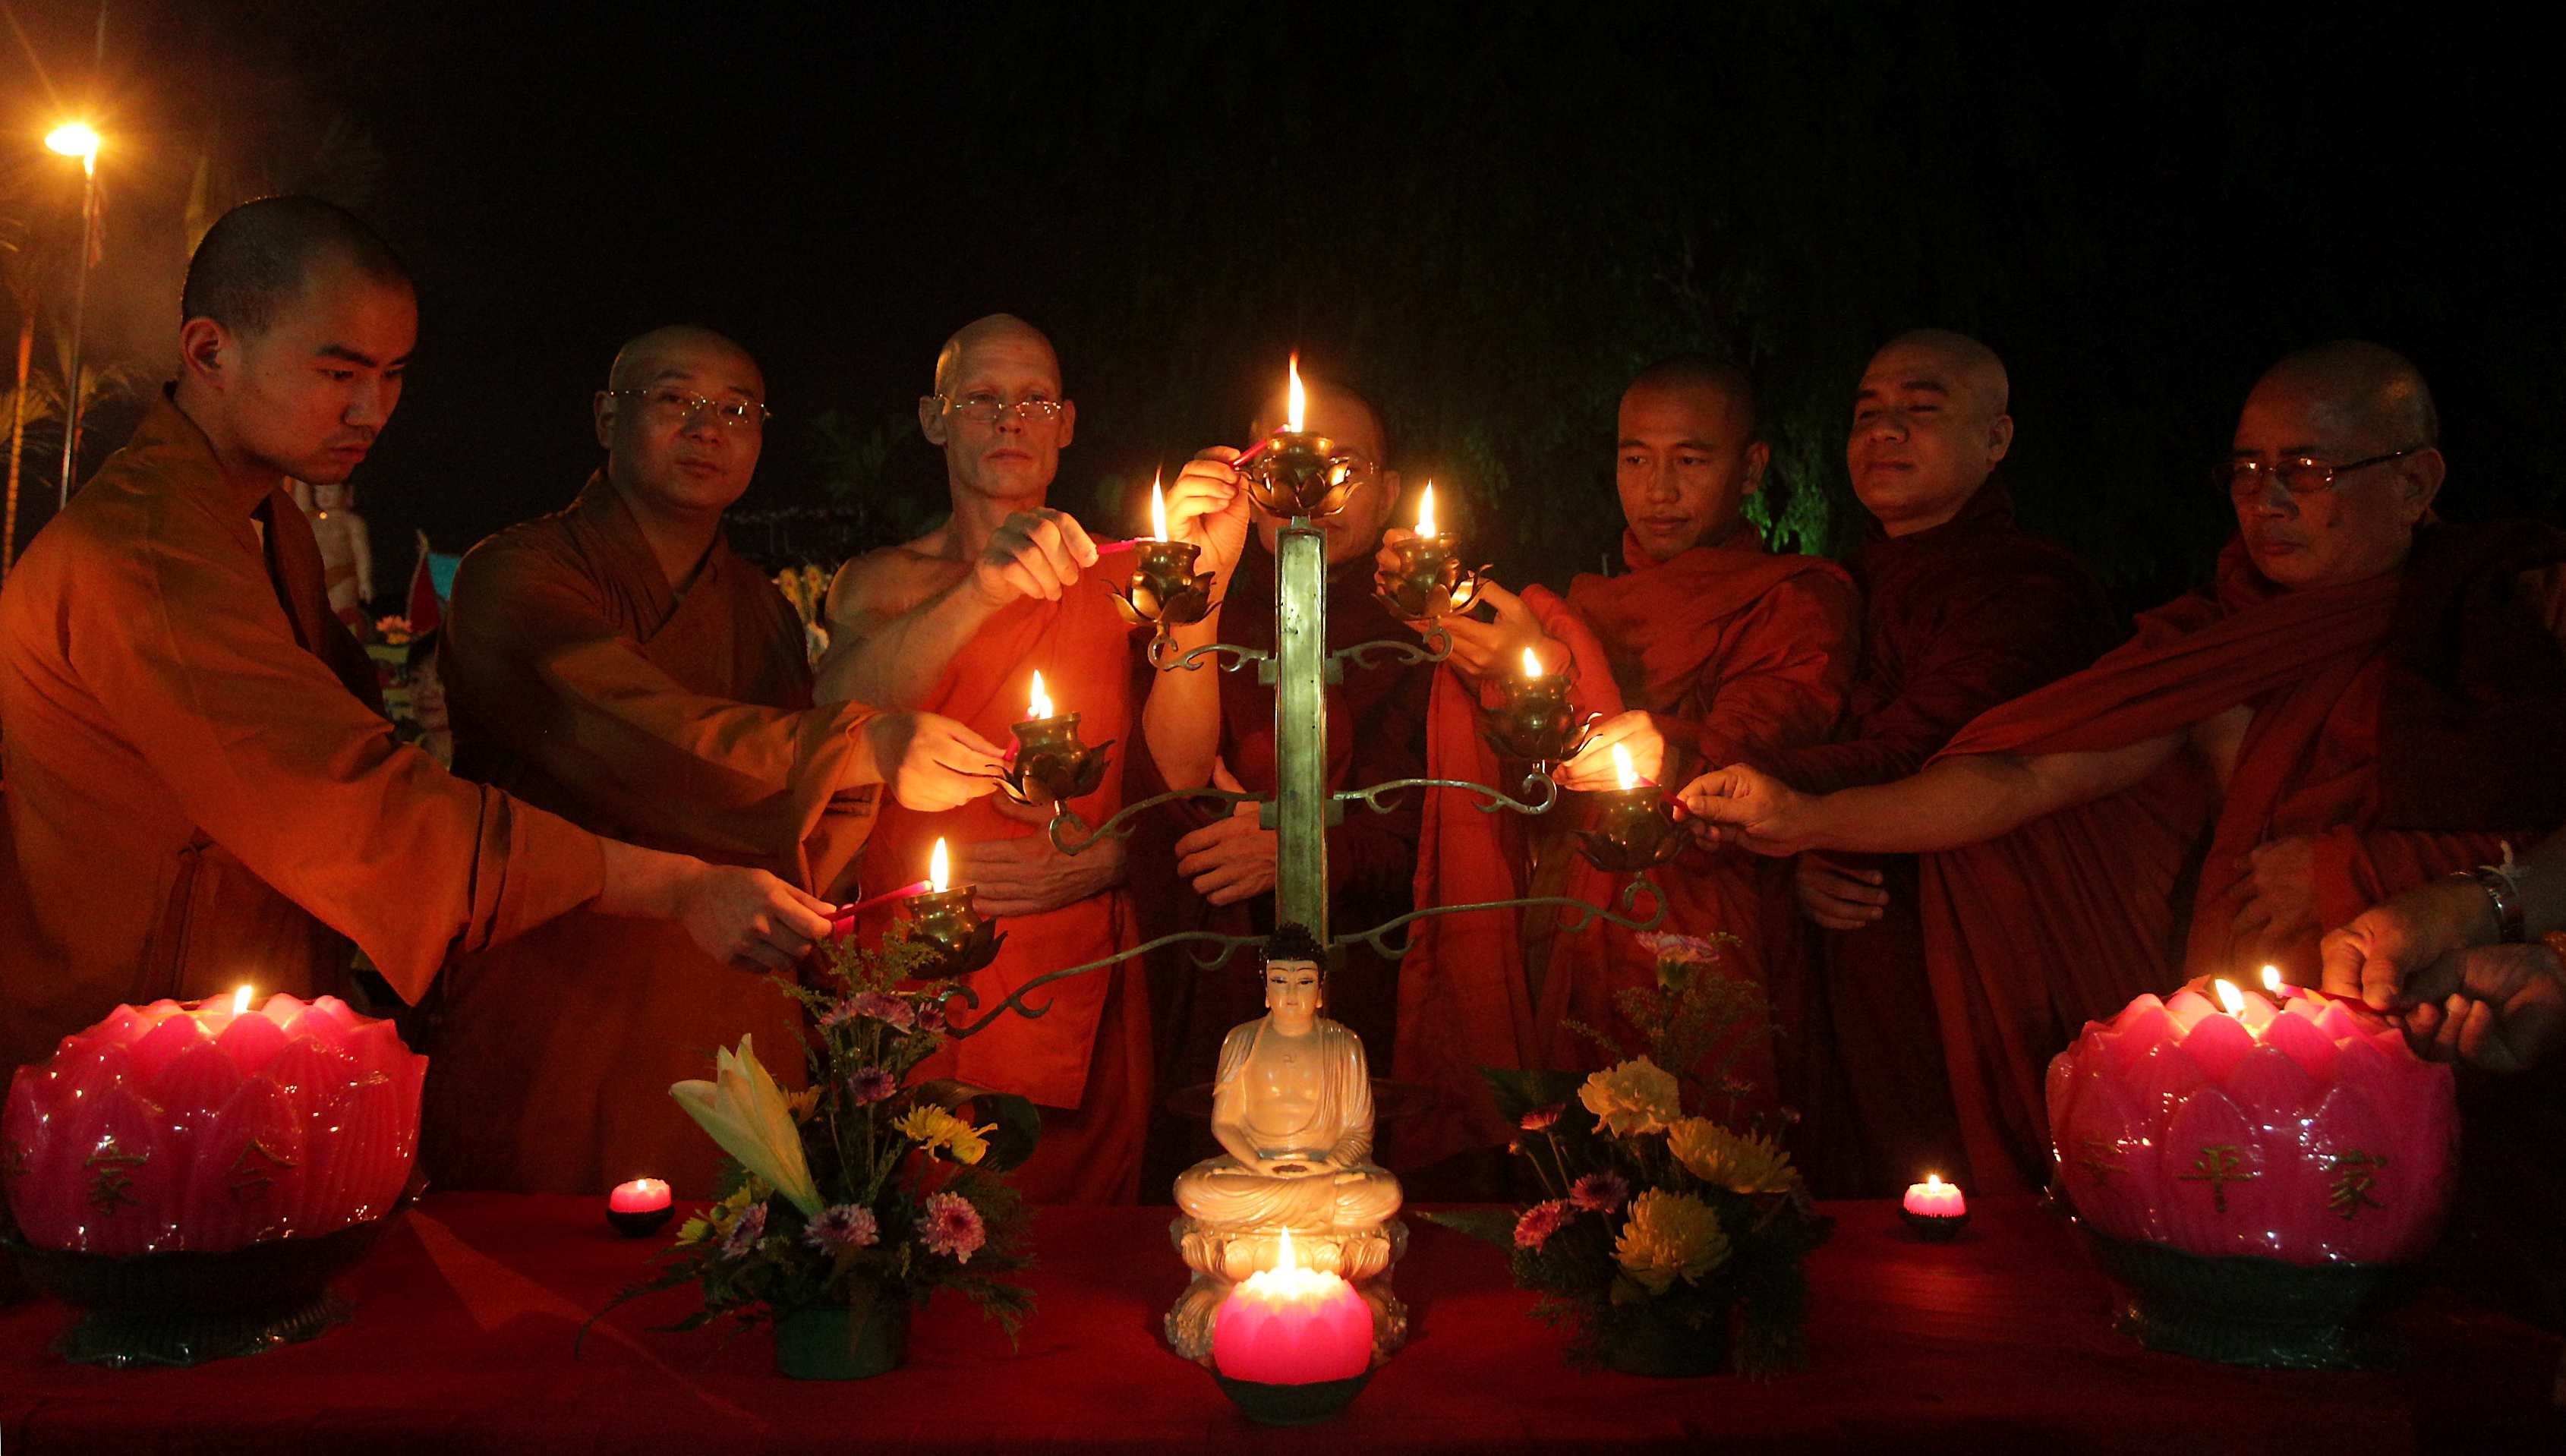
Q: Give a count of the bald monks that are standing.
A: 7